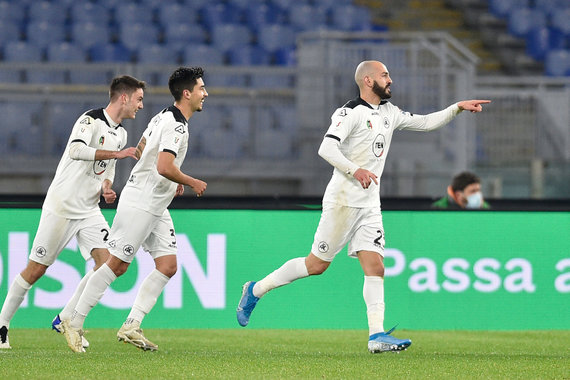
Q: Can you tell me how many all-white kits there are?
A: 3